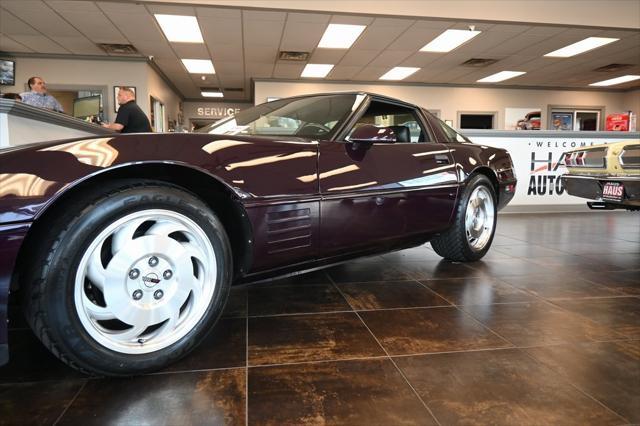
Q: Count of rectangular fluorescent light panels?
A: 10